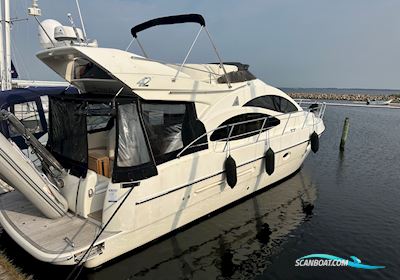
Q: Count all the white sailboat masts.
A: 2